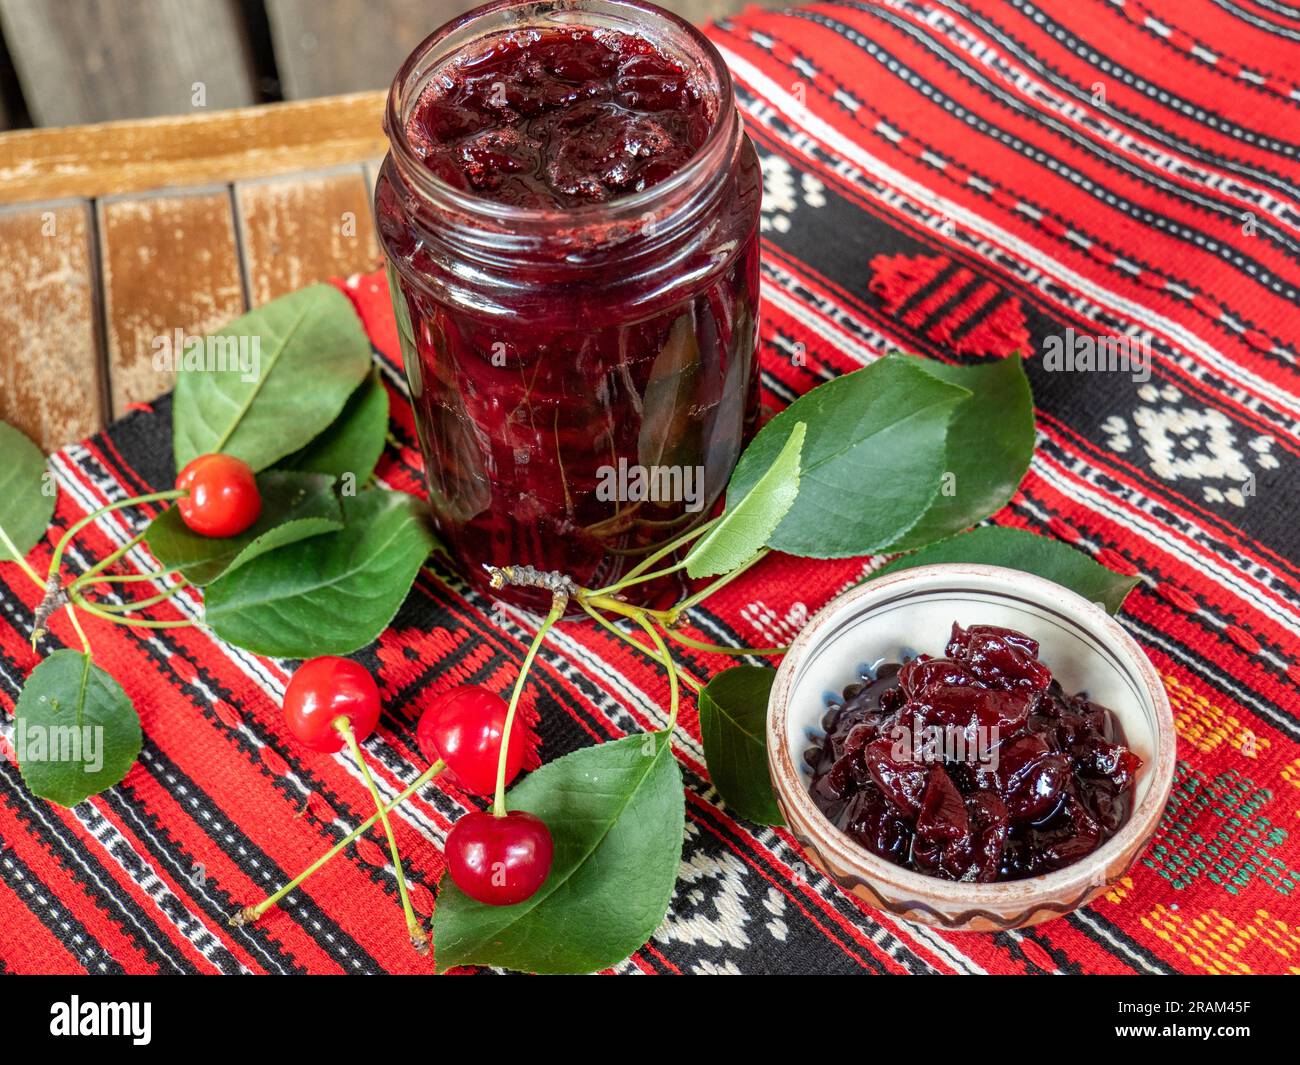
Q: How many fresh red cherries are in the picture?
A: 4